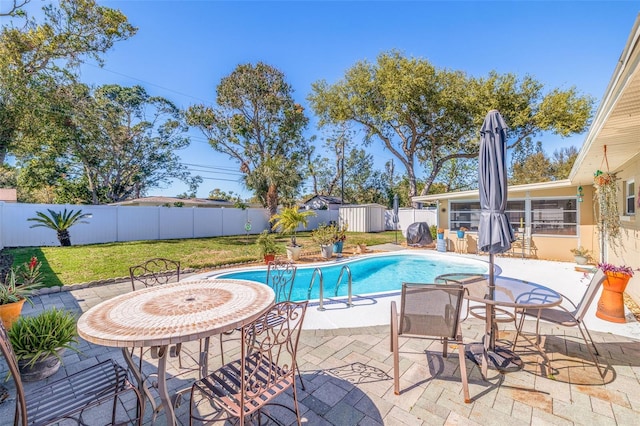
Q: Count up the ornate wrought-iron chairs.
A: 4